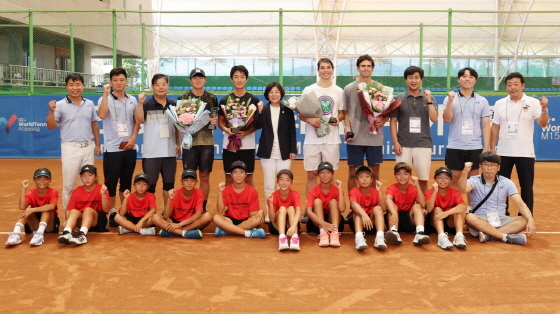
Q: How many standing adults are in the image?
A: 11